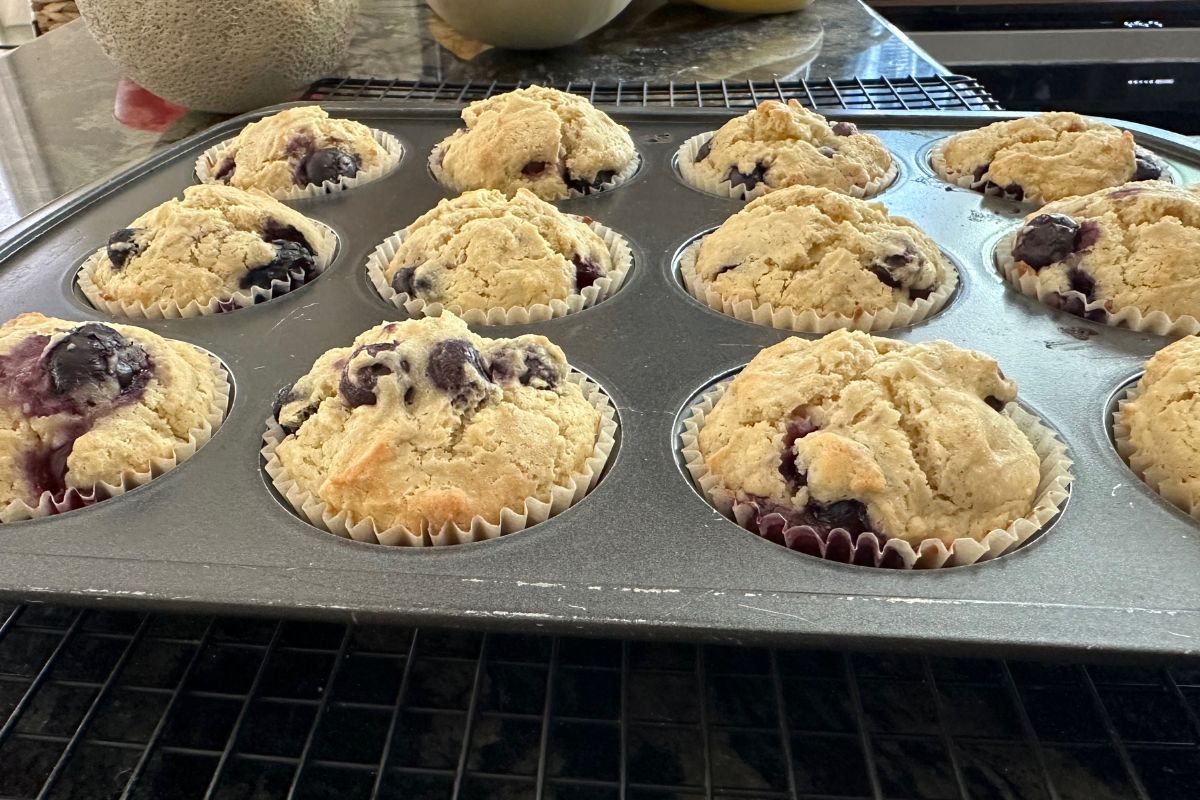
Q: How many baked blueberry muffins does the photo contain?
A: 12